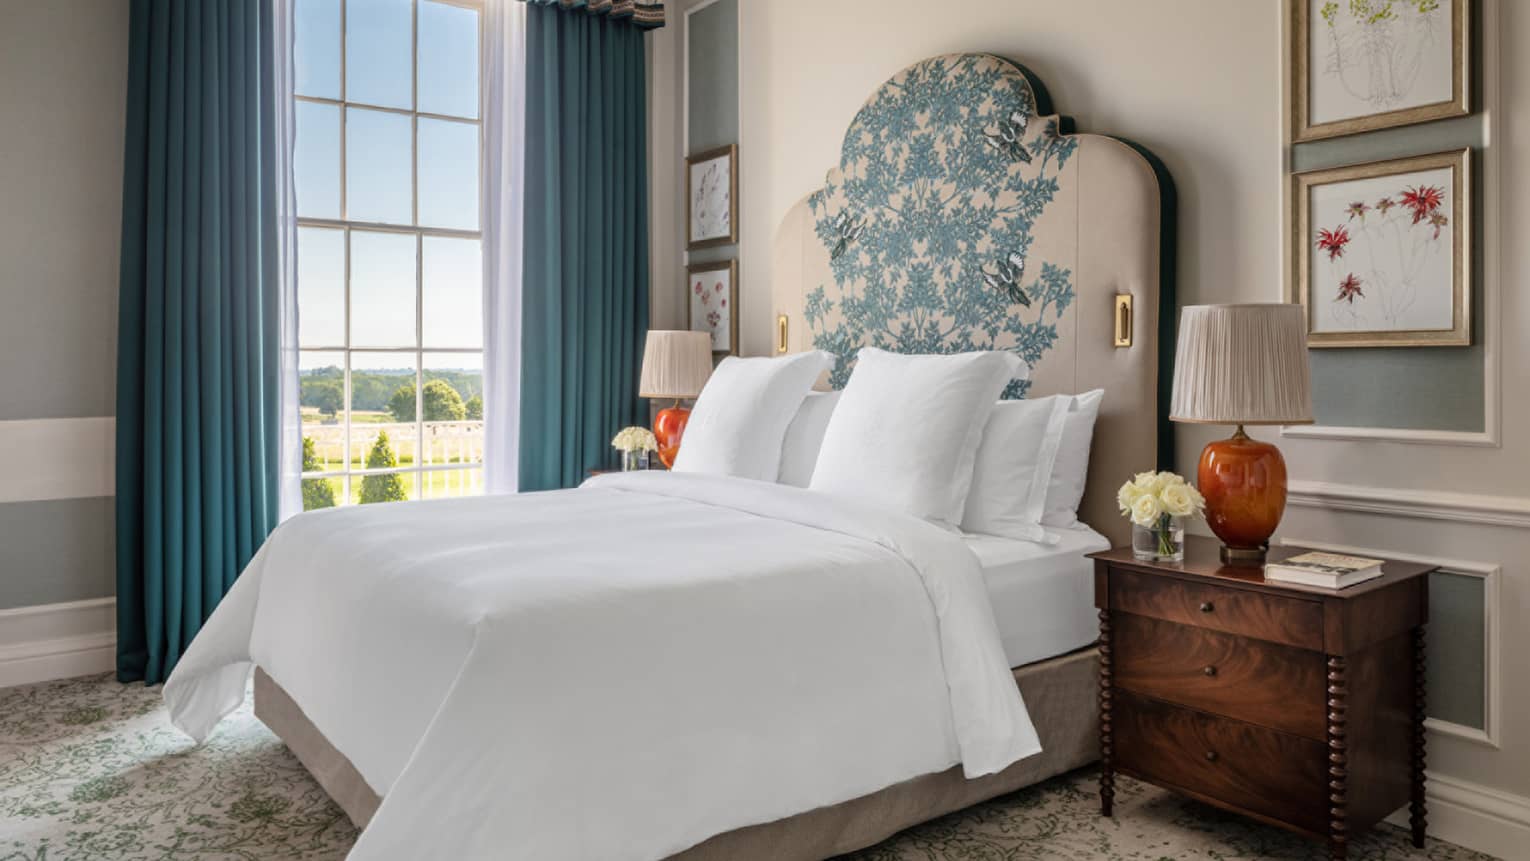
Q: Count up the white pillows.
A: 5